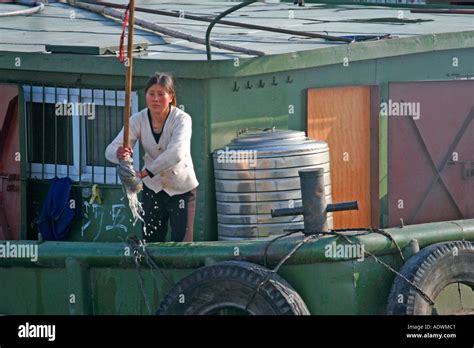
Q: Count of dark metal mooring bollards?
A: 1